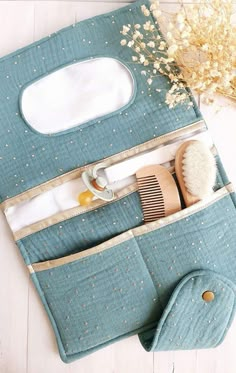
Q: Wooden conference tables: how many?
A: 0